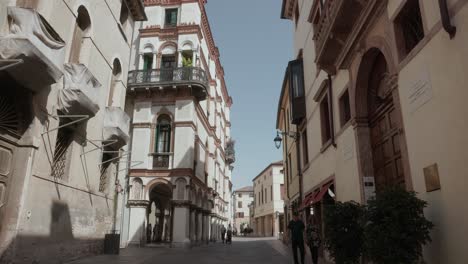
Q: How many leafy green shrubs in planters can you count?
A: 2